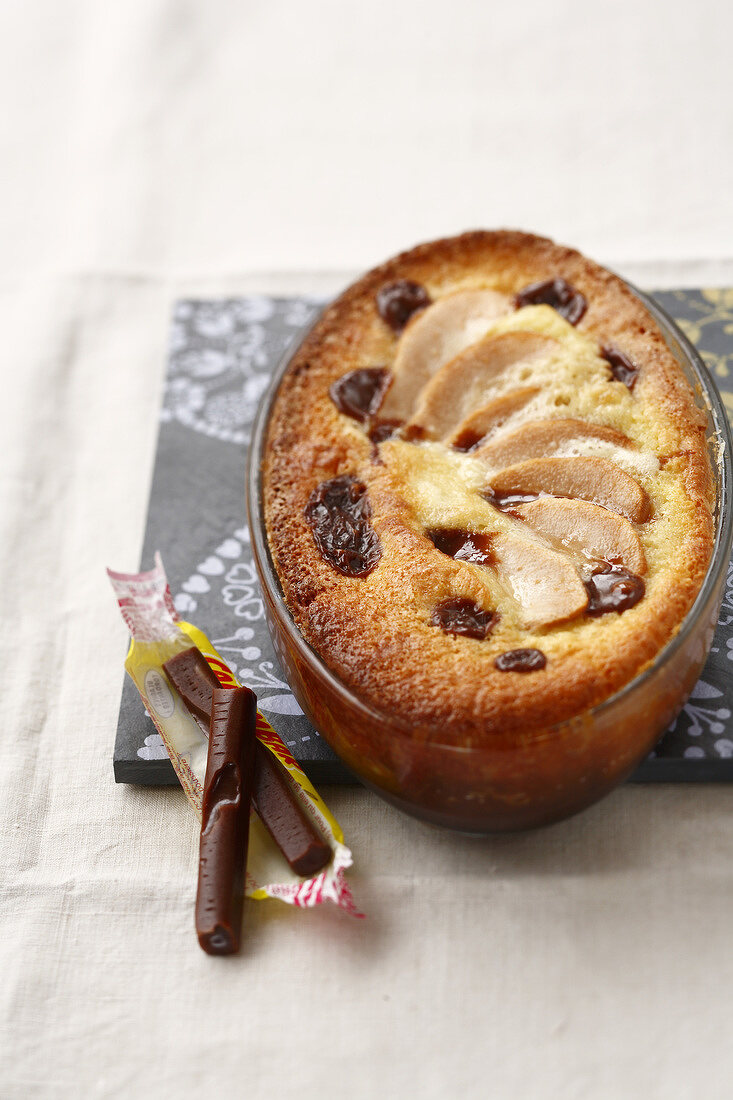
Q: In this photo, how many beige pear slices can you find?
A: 7